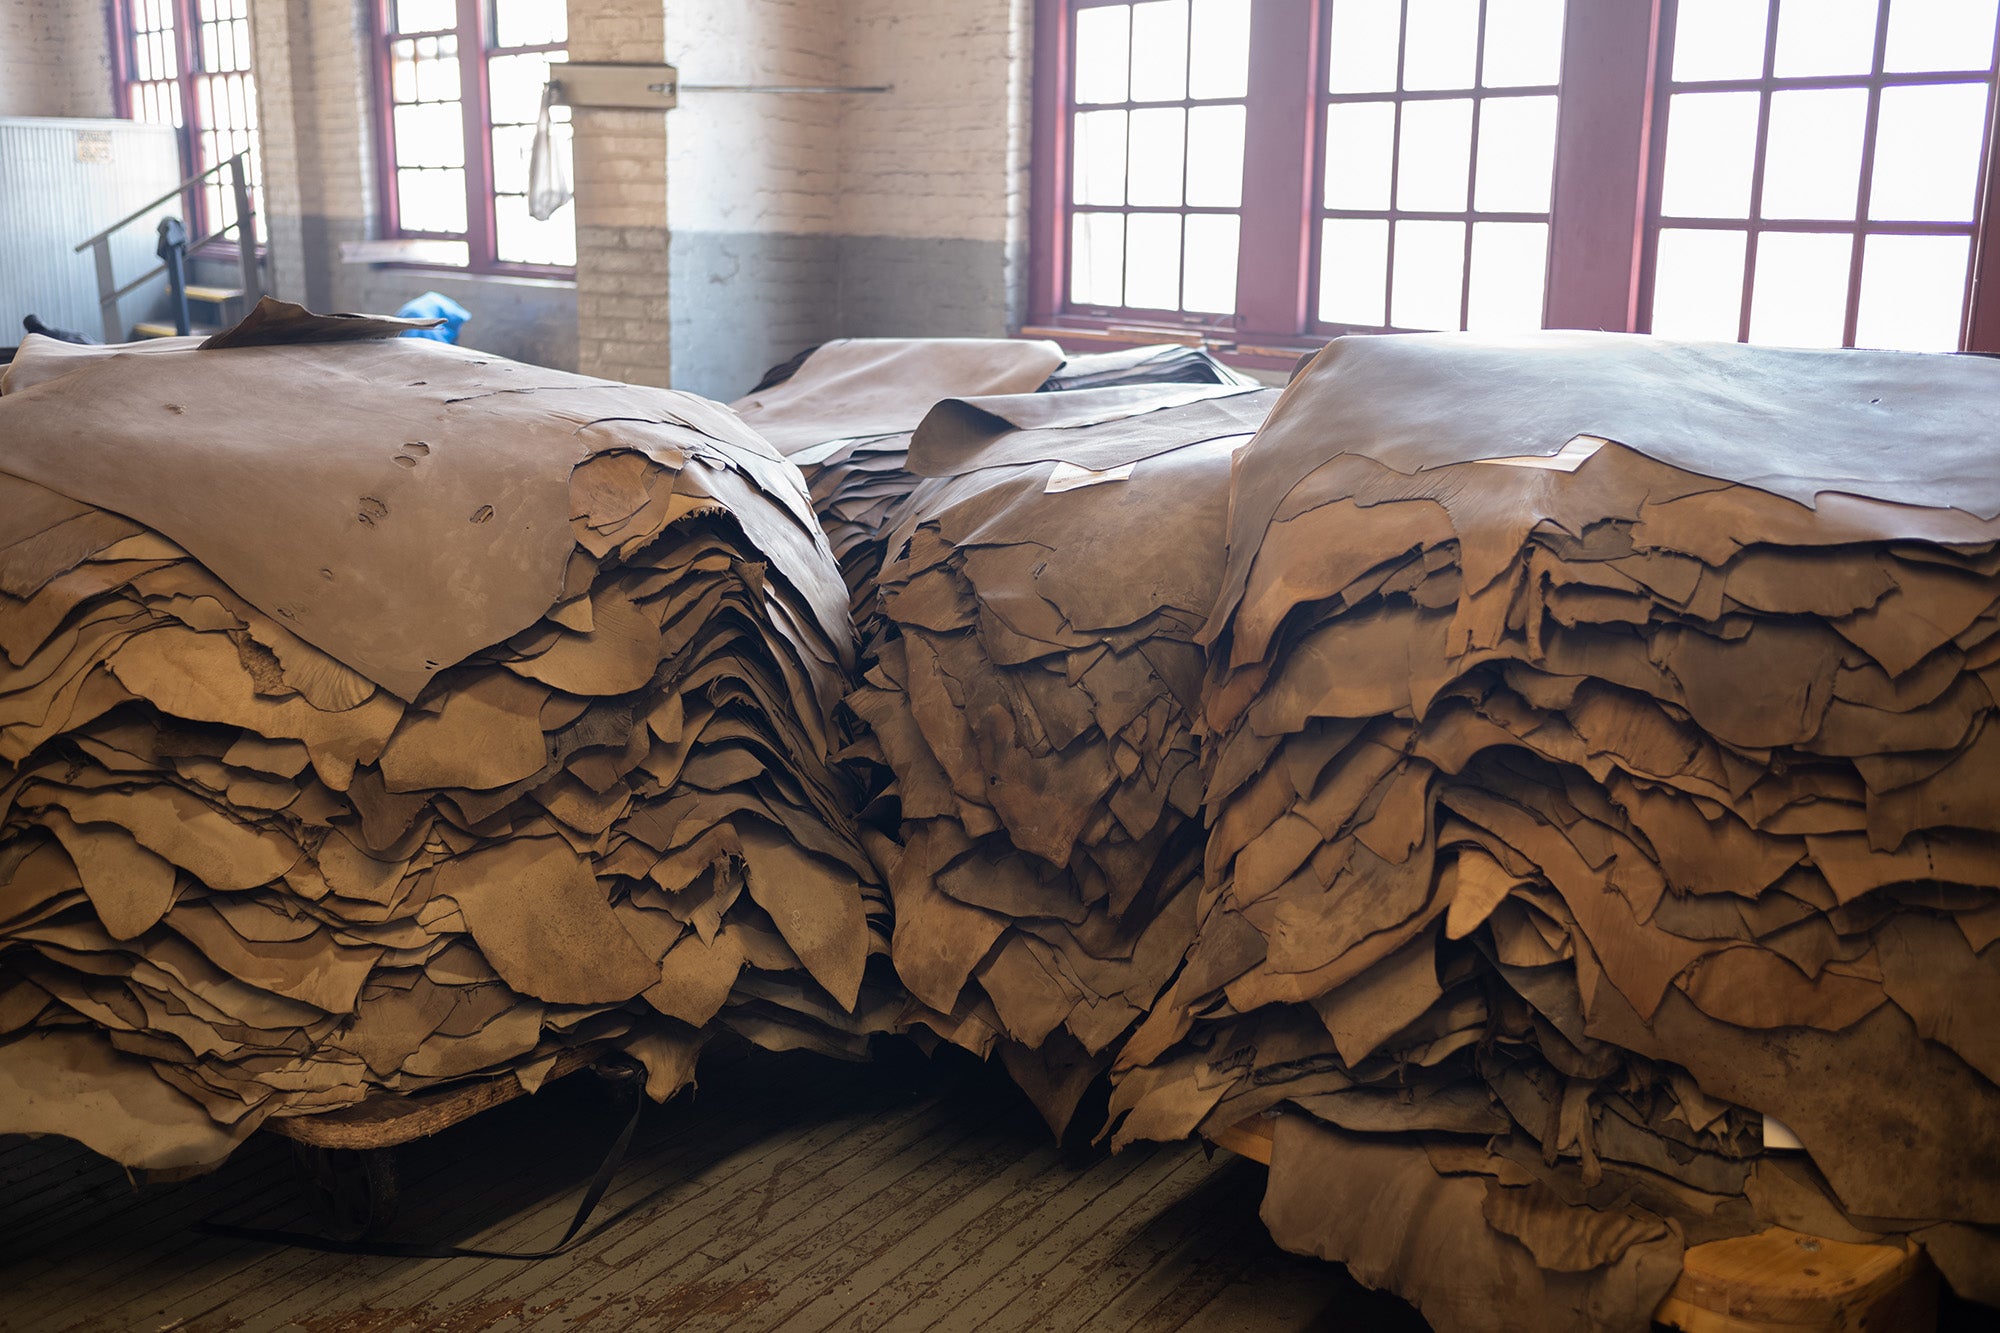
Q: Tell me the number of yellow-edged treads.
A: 2